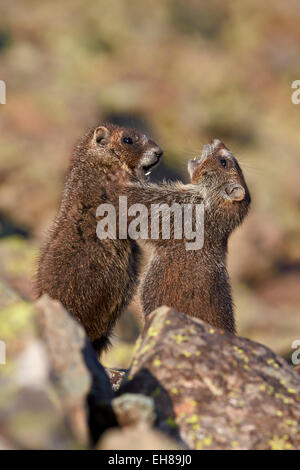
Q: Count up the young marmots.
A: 2